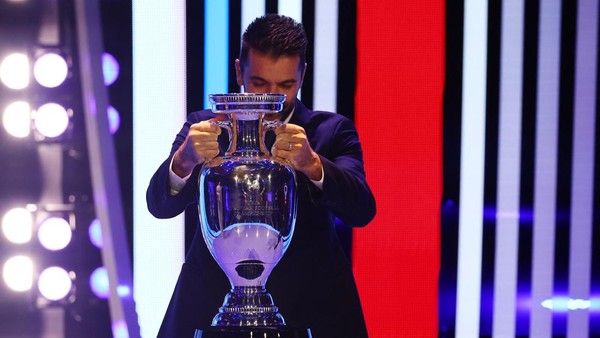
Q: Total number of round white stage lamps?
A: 8